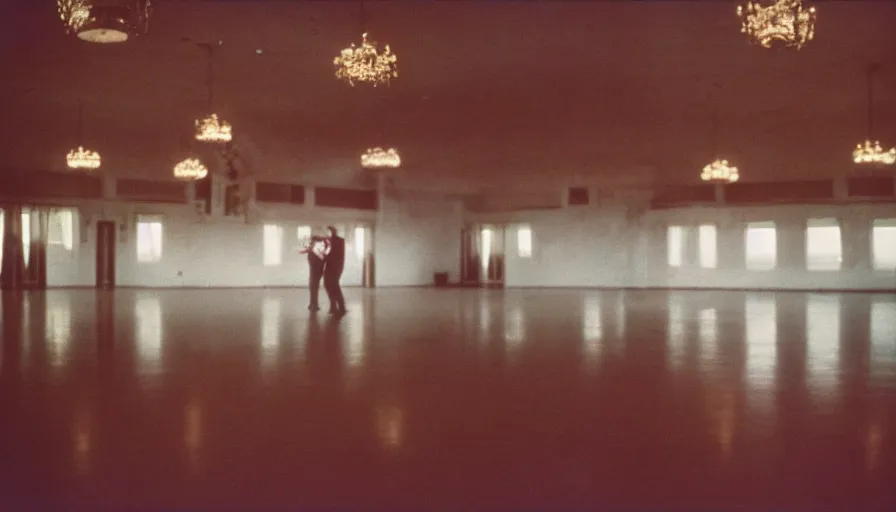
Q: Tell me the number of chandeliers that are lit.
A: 9